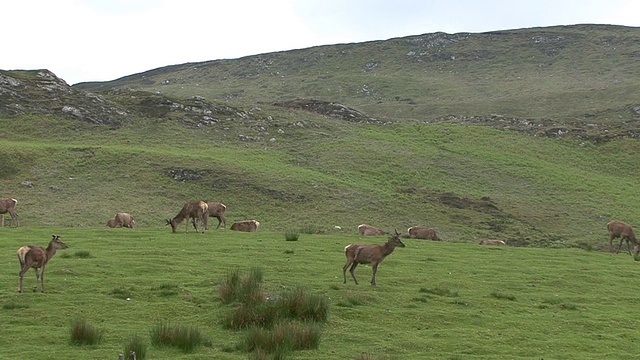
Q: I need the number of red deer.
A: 11